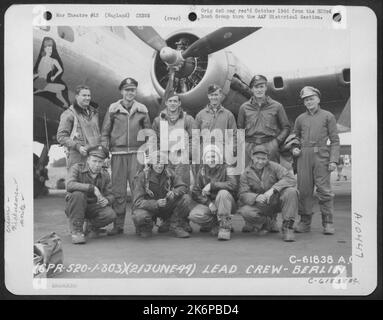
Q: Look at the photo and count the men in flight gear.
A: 10